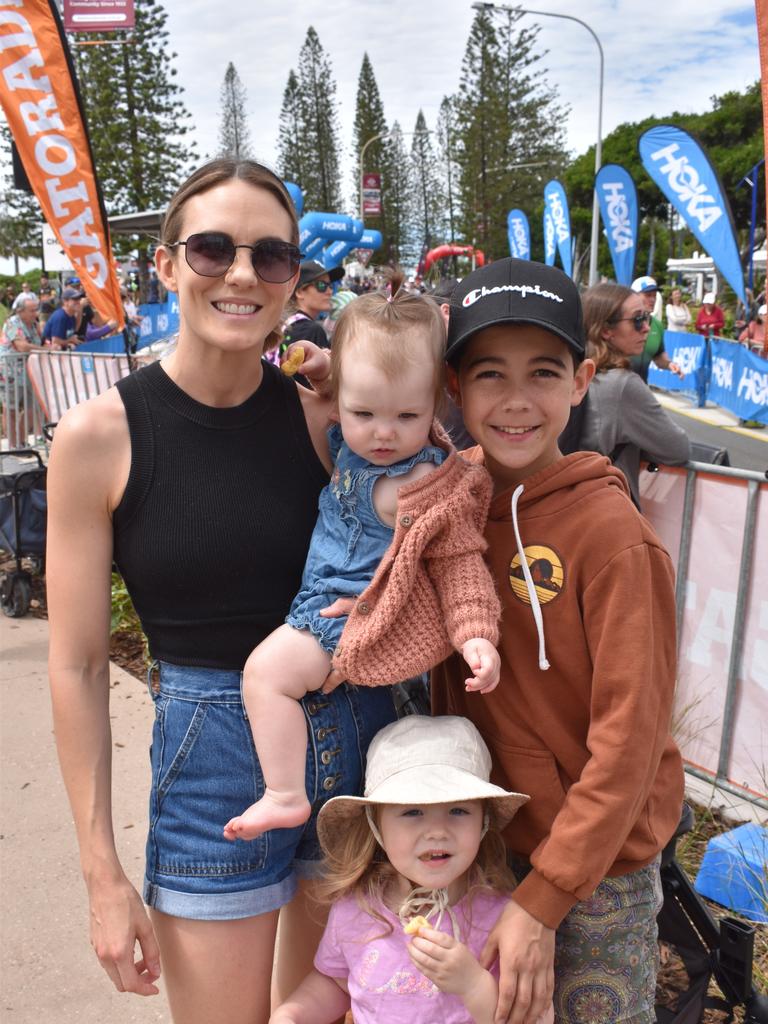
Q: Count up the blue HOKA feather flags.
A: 5